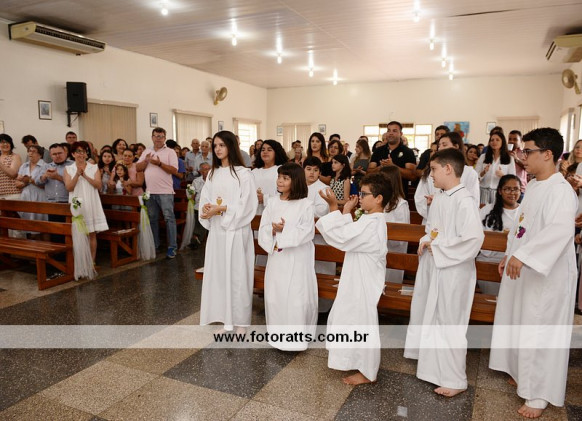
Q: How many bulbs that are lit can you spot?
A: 9